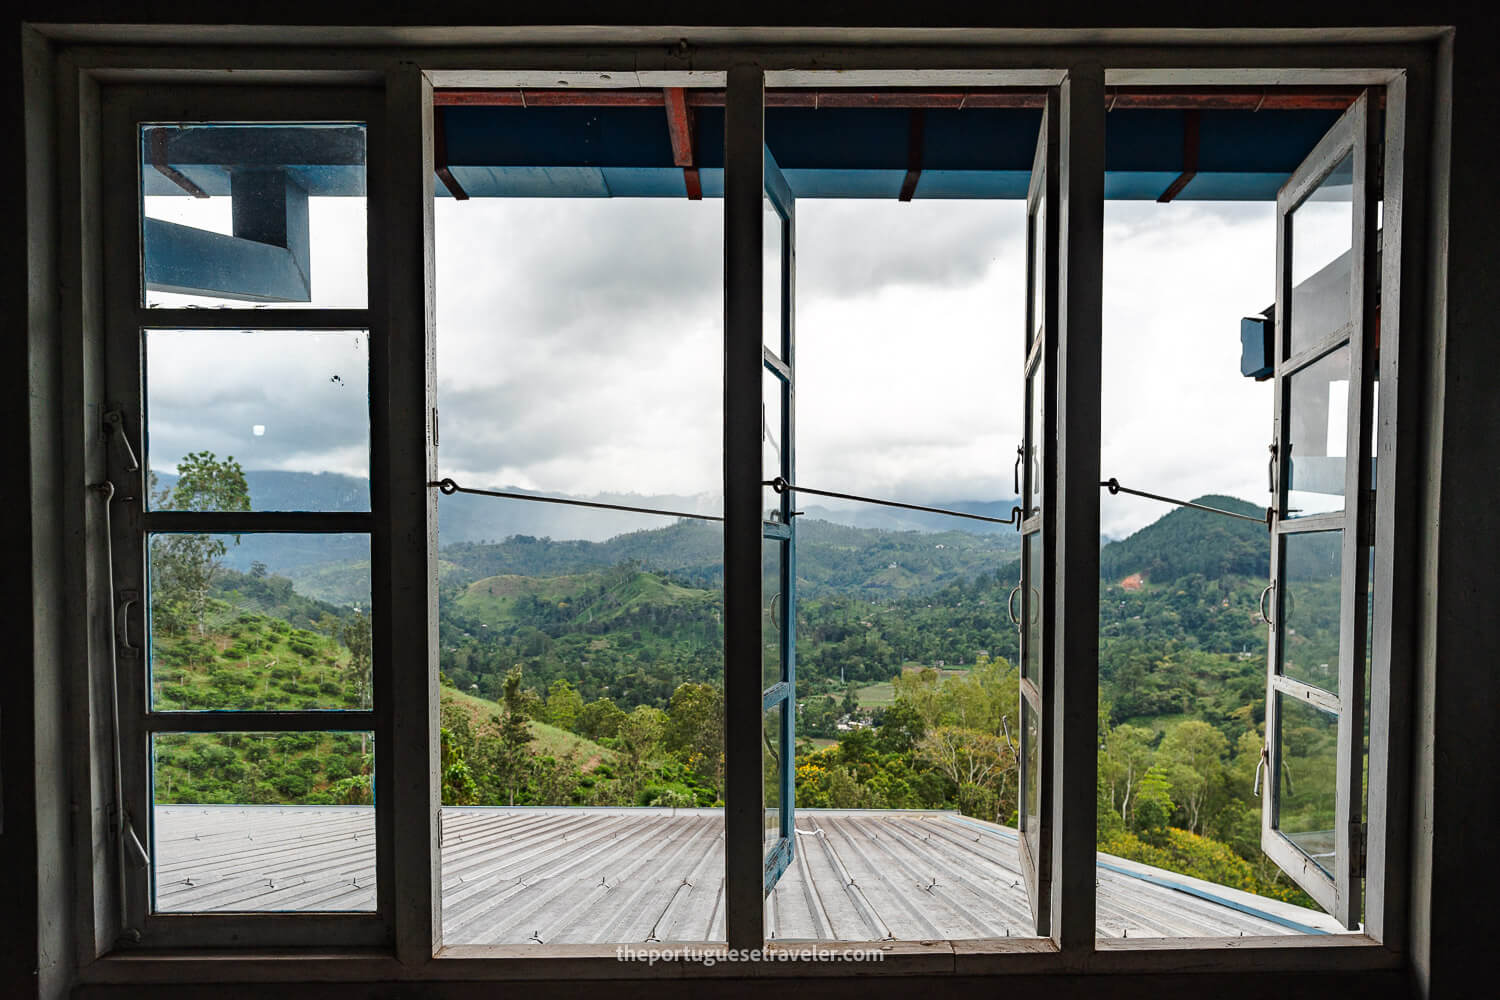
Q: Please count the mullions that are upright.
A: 3